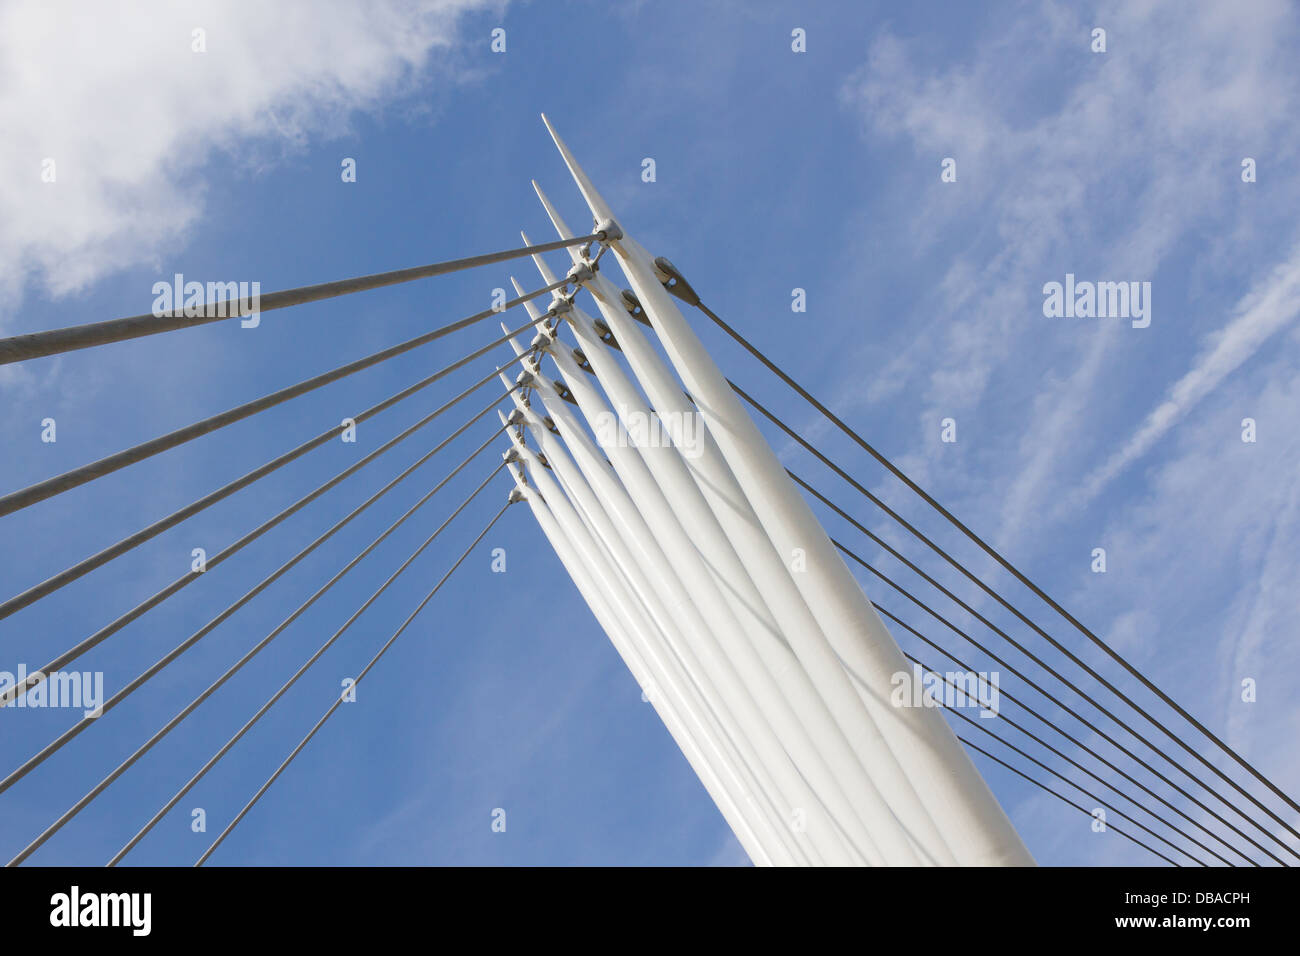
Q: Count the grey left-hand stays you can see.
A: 8